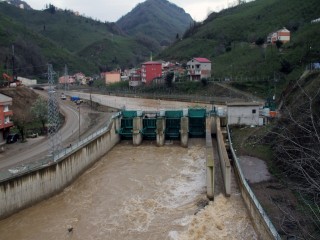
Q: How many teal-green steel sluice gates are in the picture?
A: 4